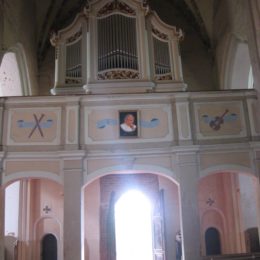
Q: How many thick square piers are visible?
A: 2